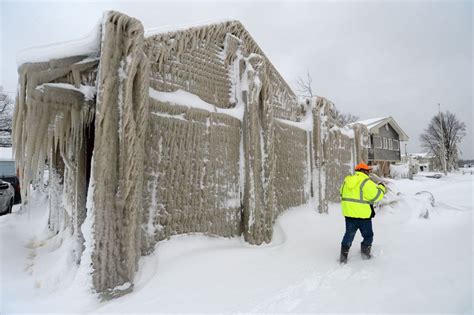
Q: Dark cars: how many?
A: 1